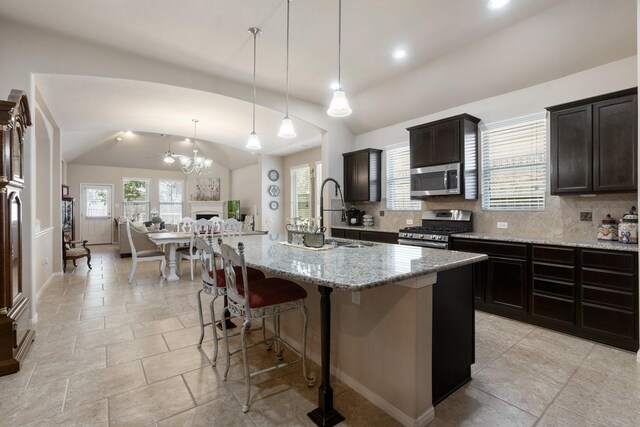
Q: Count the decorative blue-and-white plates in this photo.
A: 3